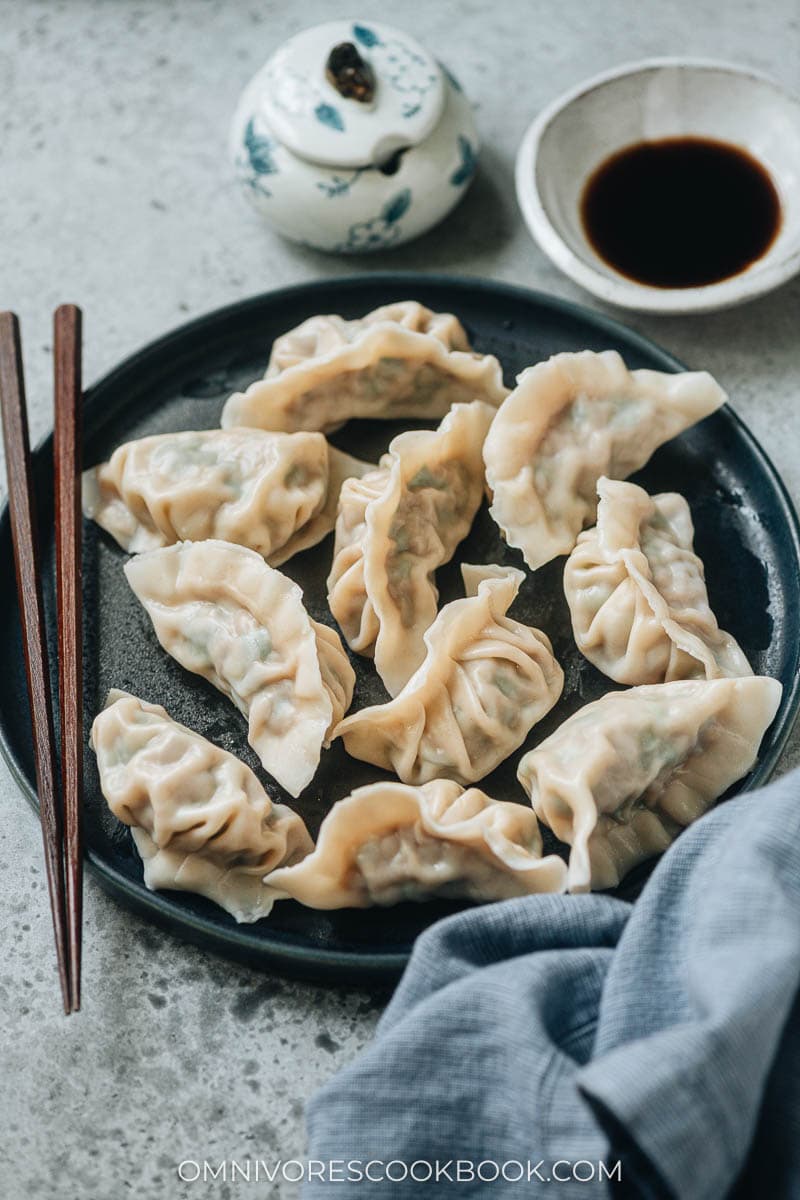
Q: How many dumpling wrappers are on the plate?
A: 10